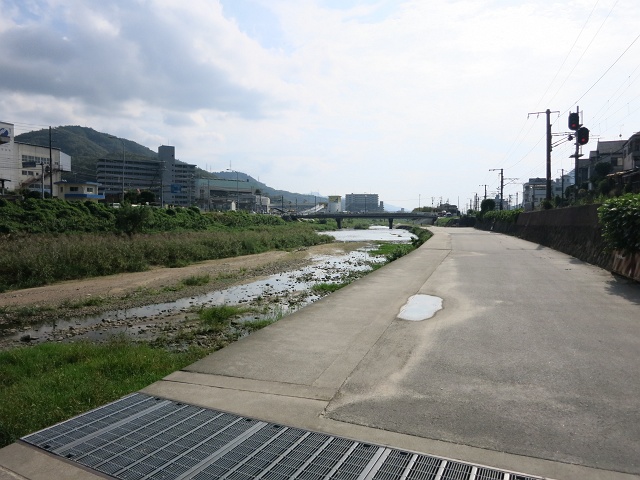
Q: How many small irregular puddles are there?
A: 1